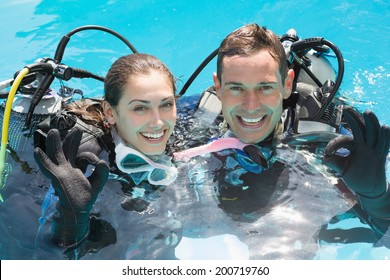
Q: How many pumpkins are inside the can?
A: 0